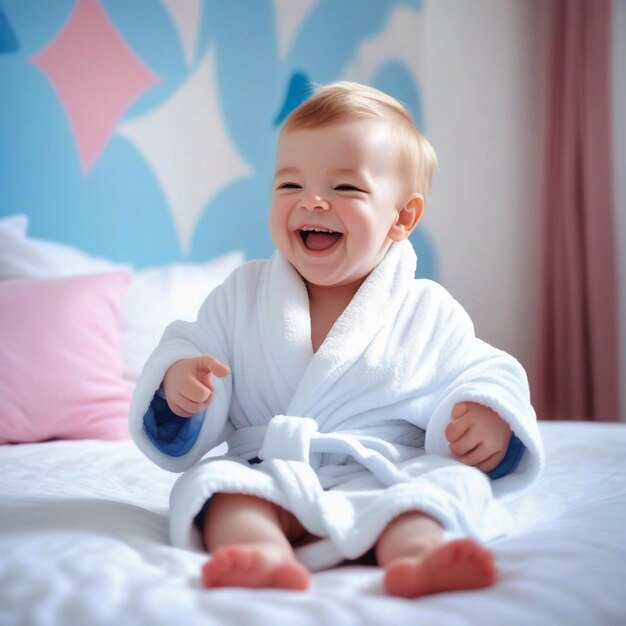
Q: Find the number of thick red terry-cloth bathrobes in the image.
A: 0